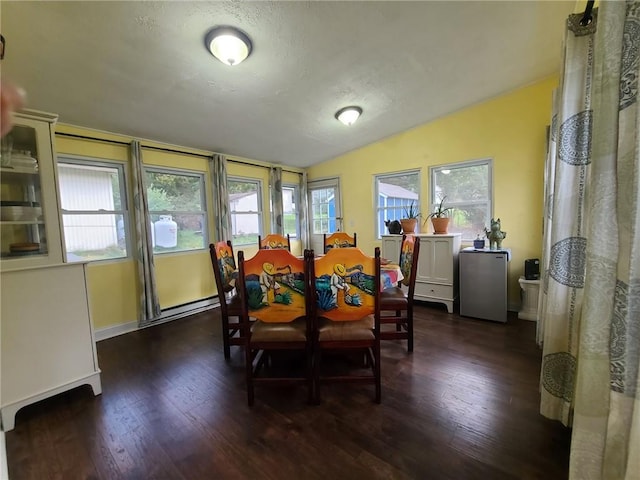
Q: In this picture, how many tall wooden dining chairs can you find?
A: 6